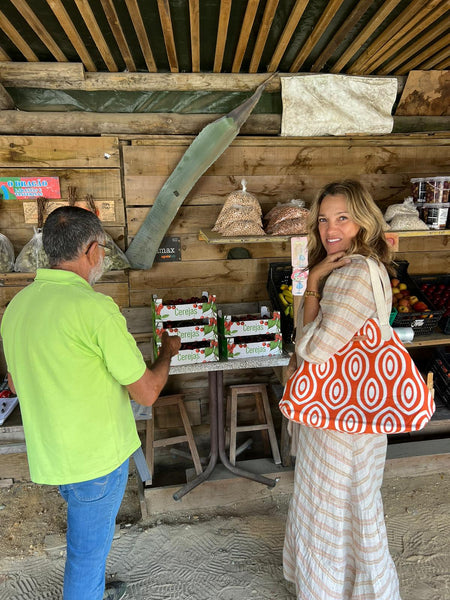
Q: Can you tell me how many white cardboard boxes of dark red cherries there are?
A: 5